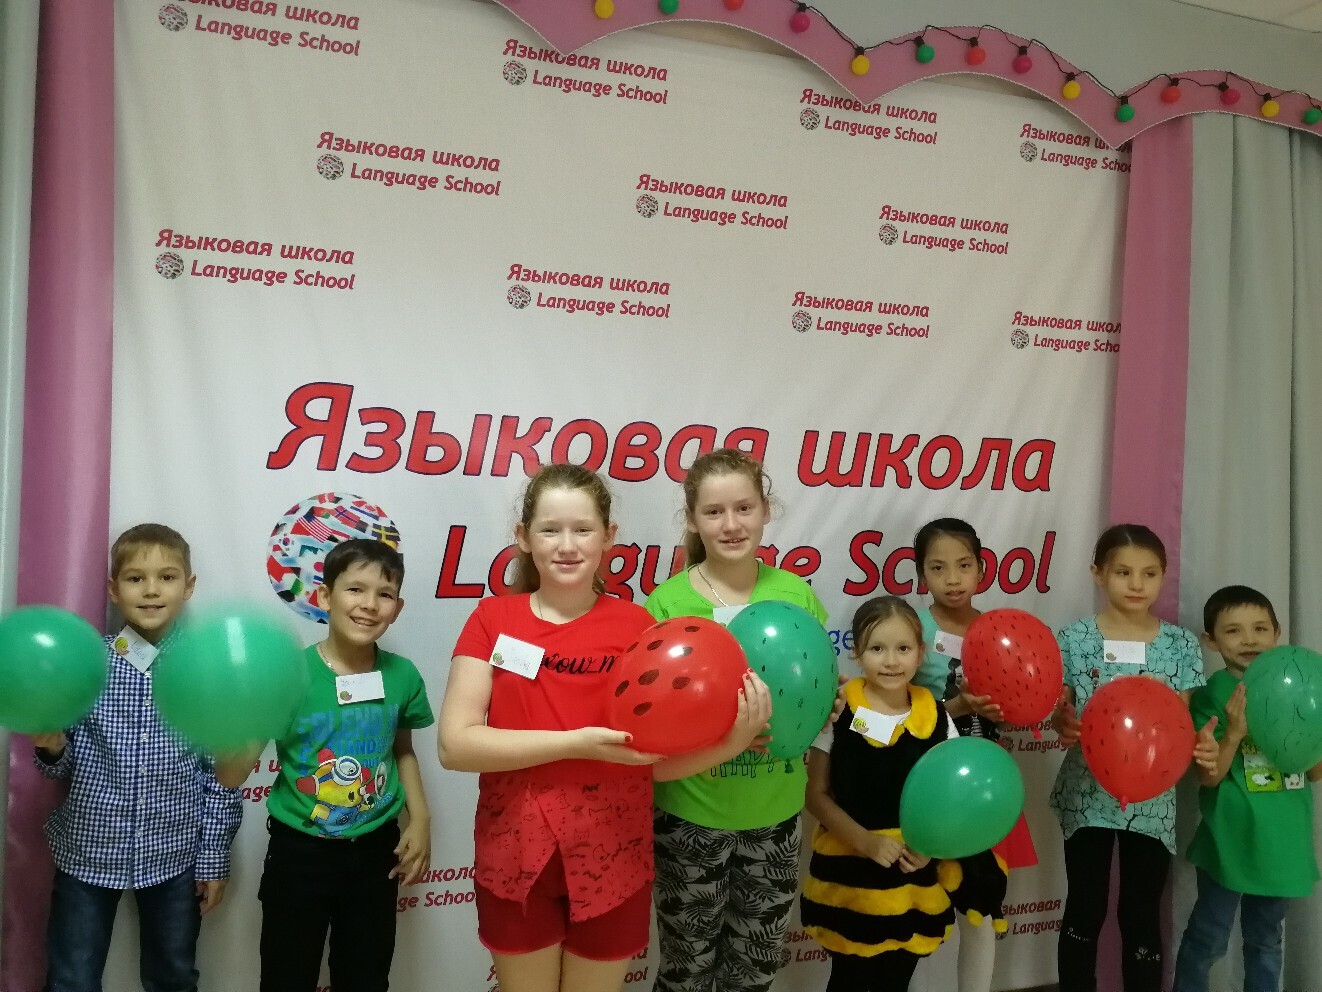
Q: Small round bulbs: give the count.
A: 14